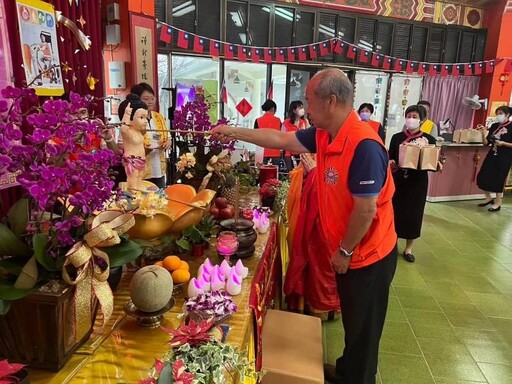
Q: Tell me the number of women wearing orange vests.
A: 3